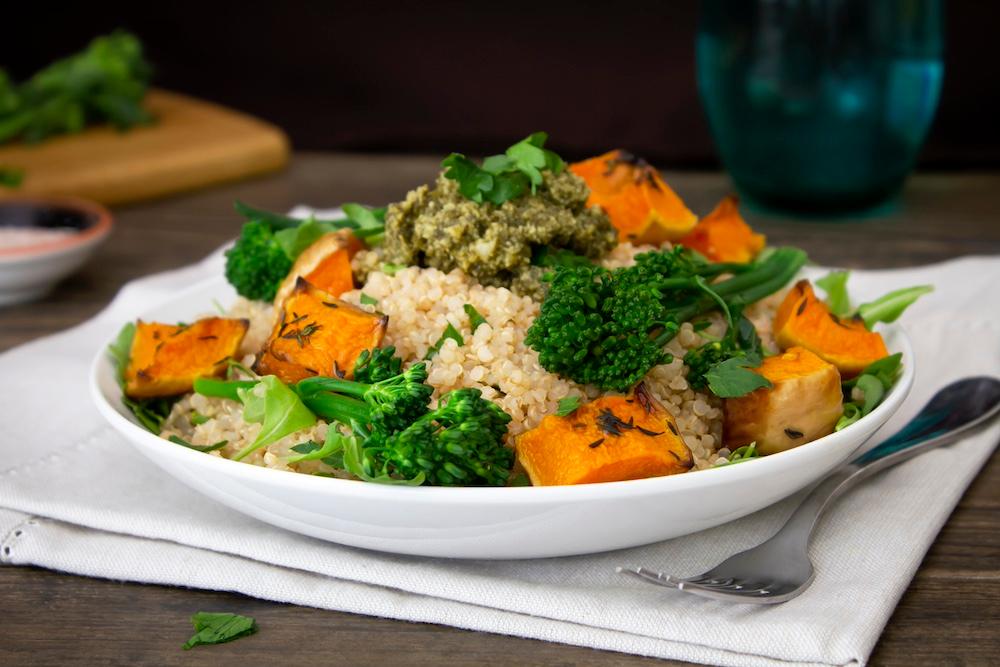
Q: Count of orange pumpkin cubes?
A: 8